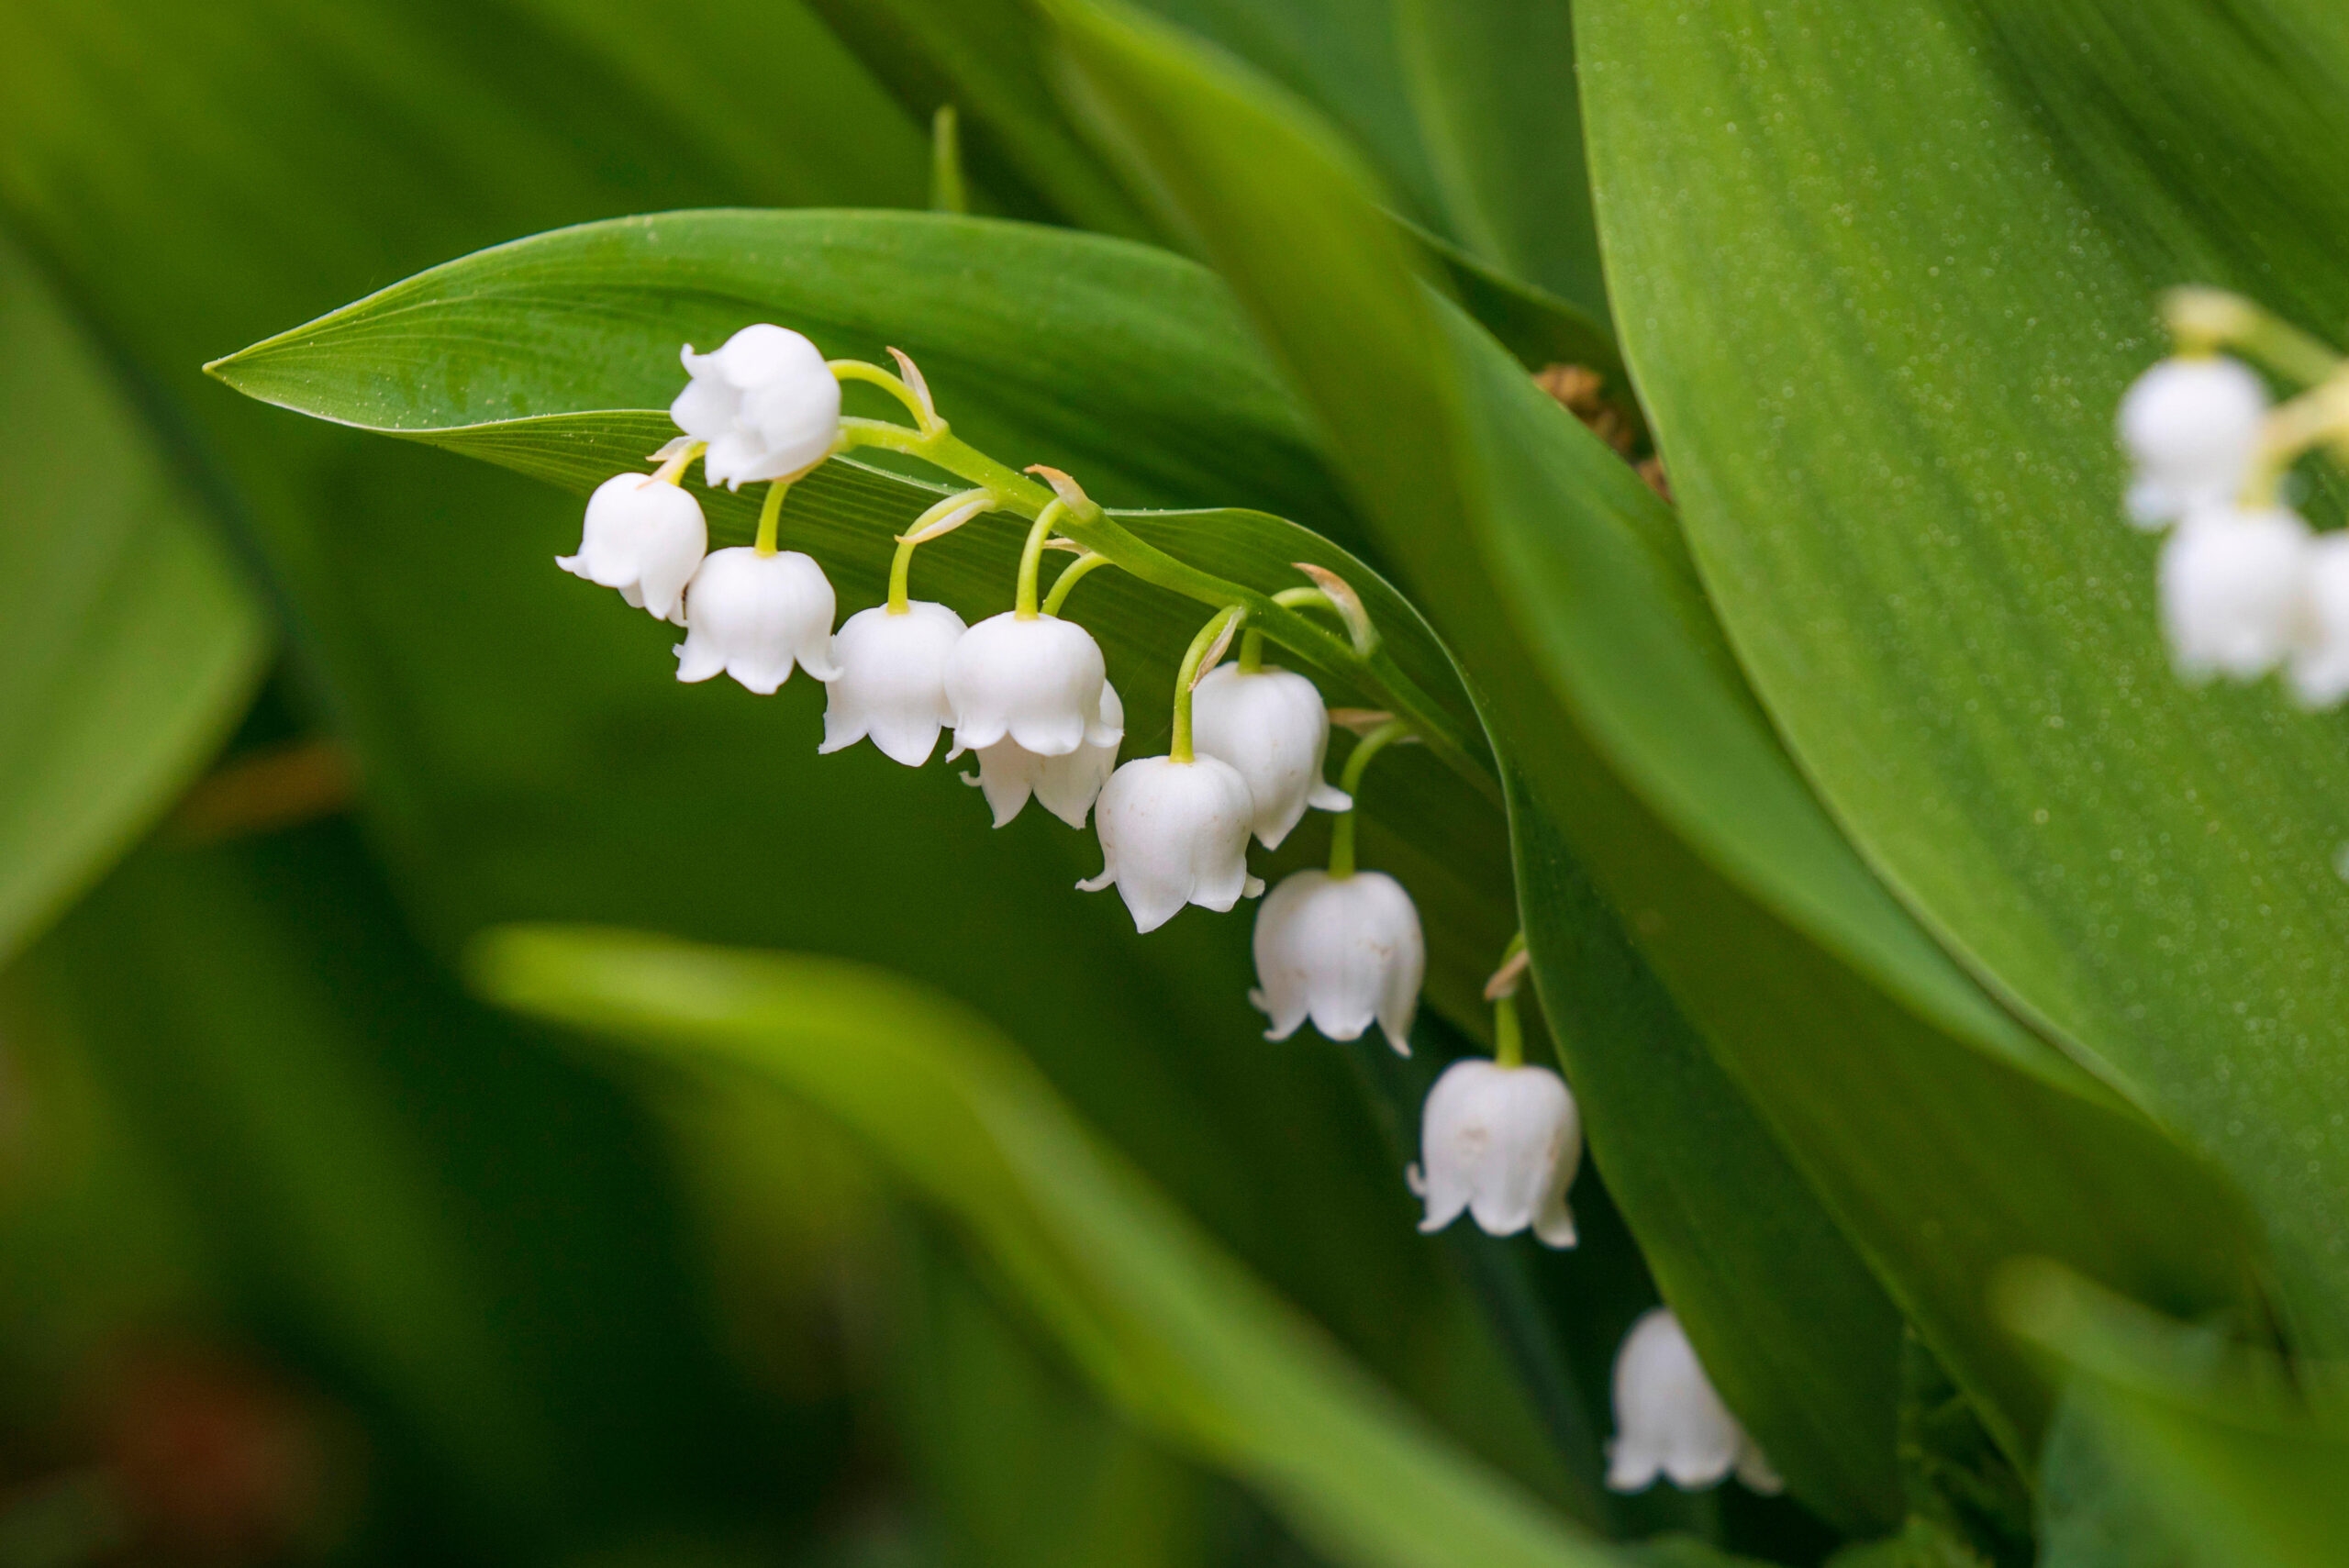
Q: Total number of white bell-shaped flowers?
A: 14